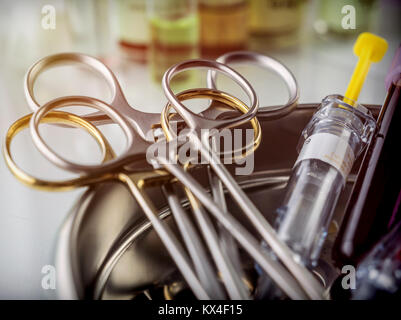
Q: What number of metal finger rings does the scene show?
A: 6